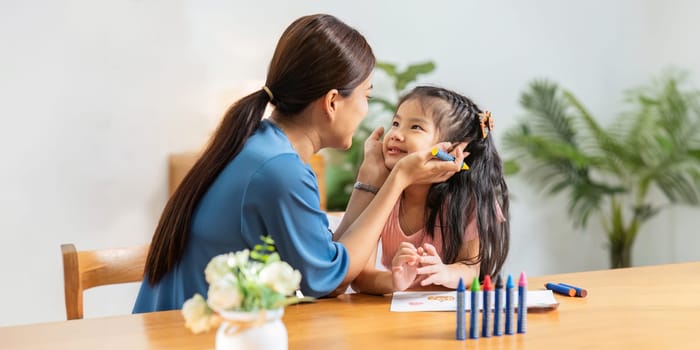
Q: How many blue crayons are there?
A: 2